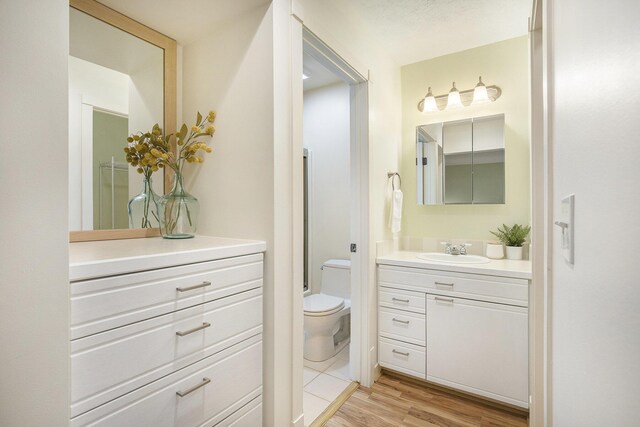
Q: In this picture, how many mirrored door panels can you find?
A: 3